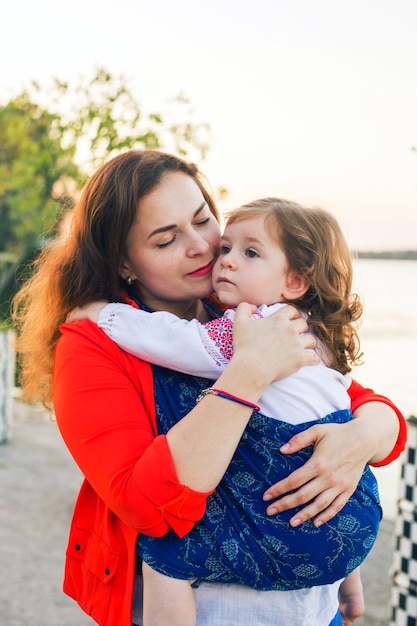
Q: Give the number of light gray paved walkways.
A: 1